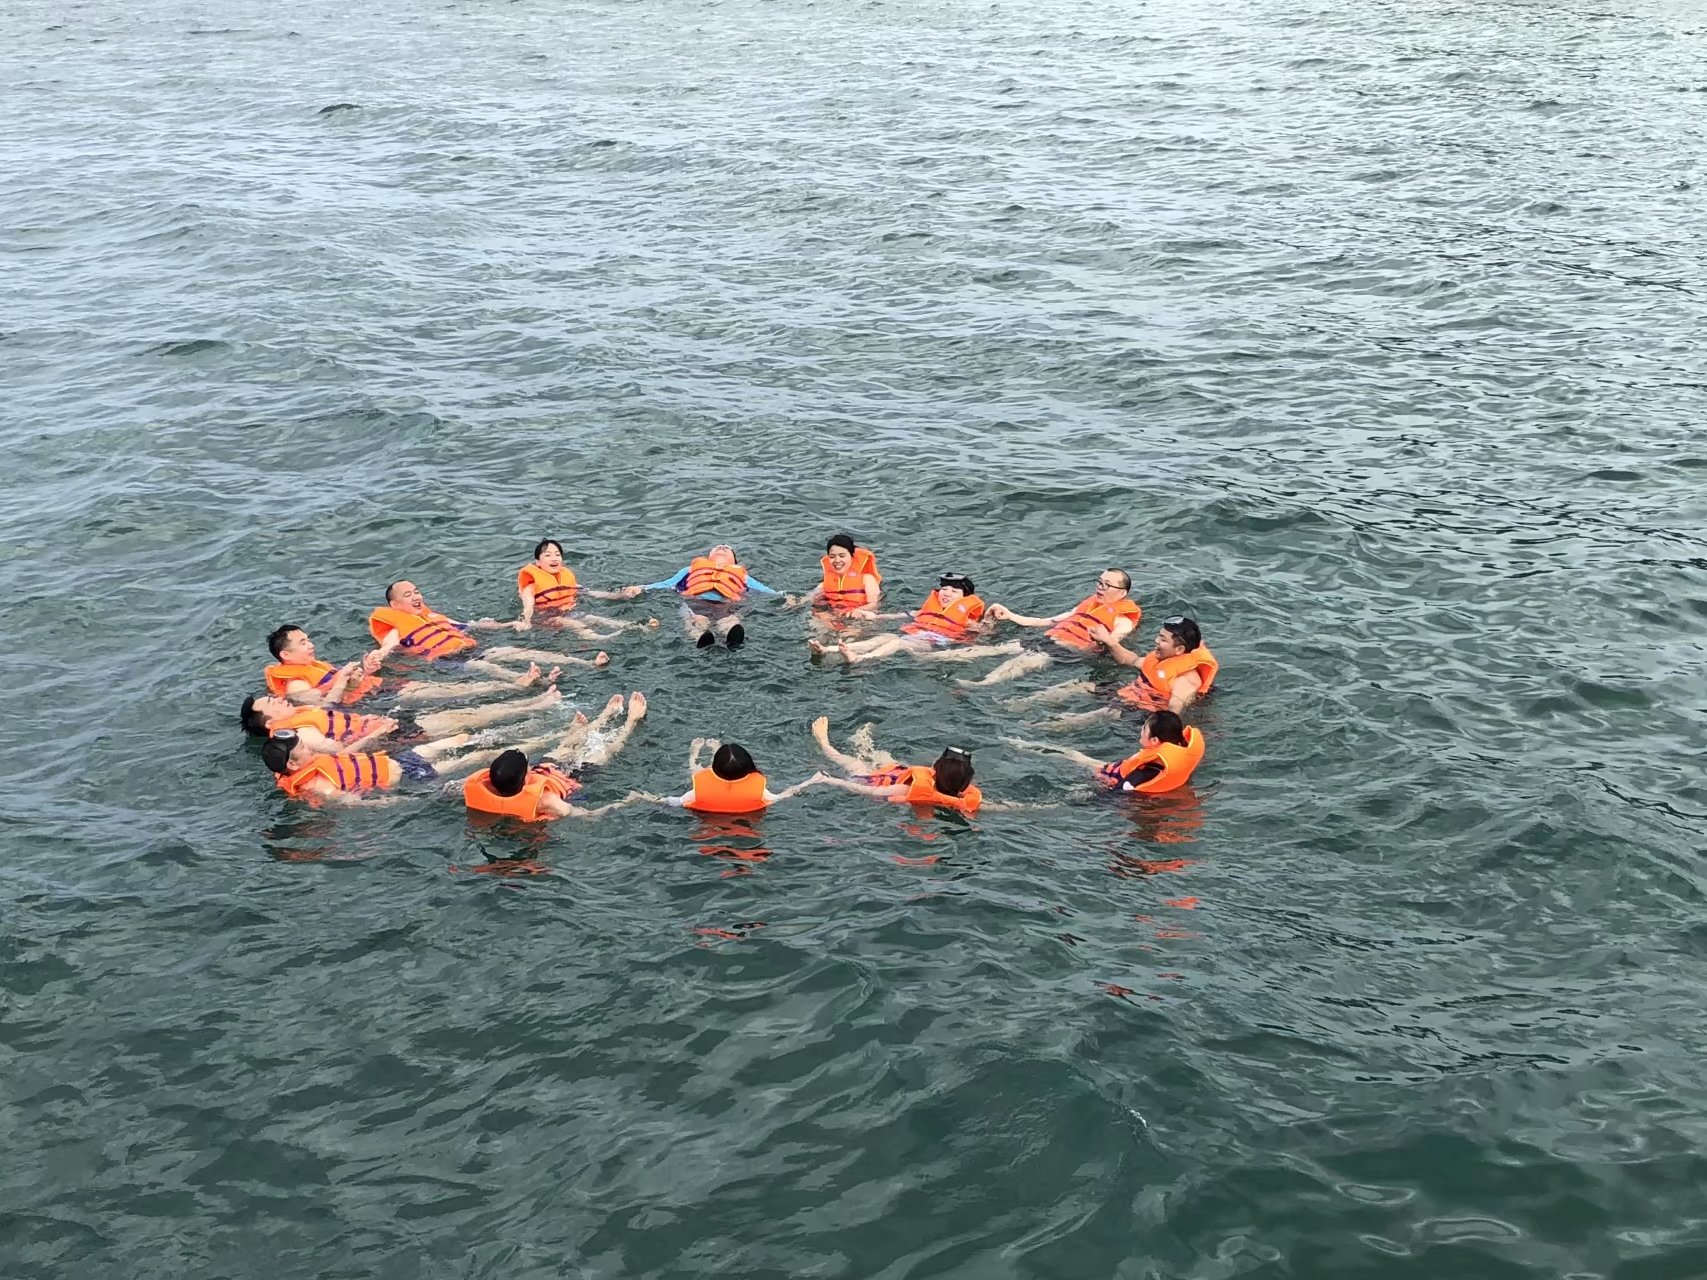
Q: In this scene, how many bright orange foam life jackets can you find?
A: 14